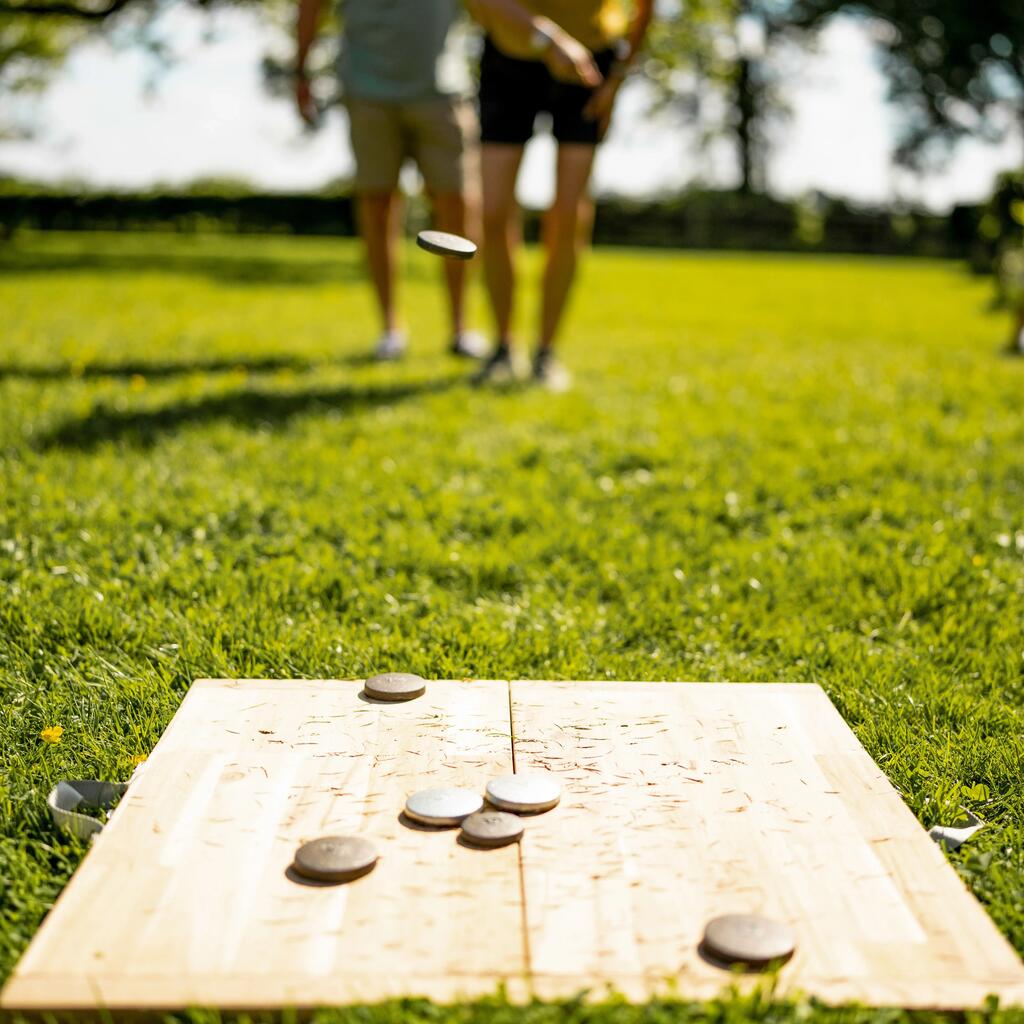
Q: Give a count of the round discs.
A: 7